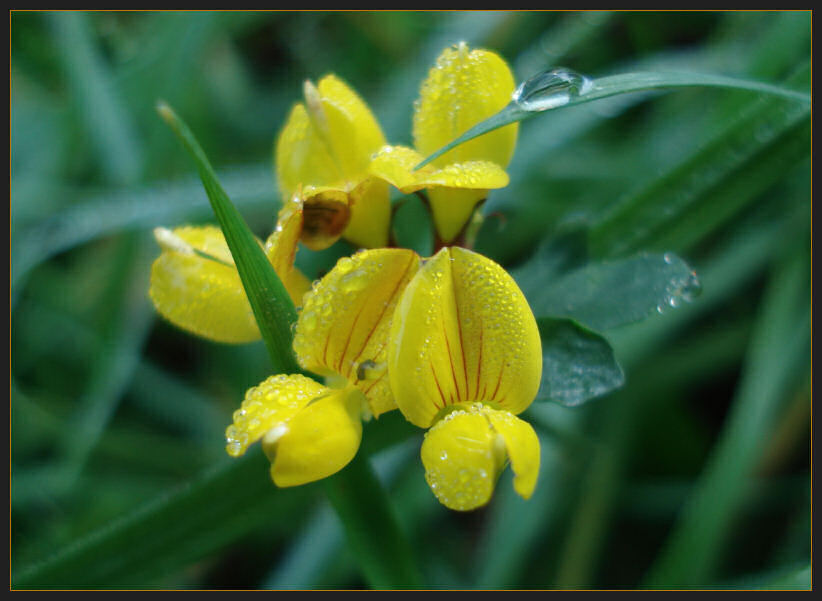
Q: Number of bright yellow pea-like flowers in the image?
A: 5